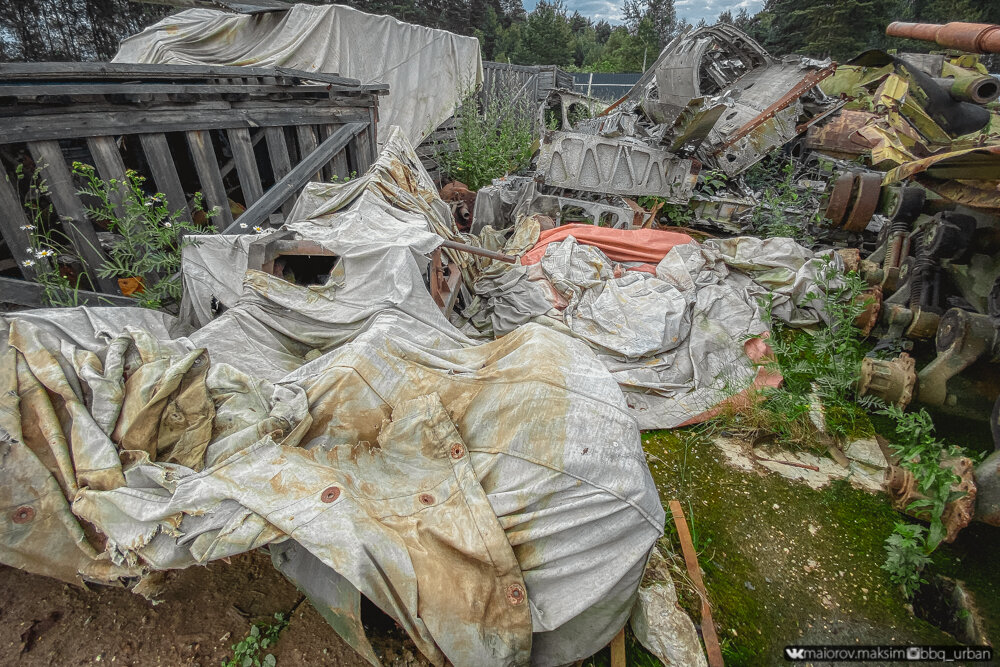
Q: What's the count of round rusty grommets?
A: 5